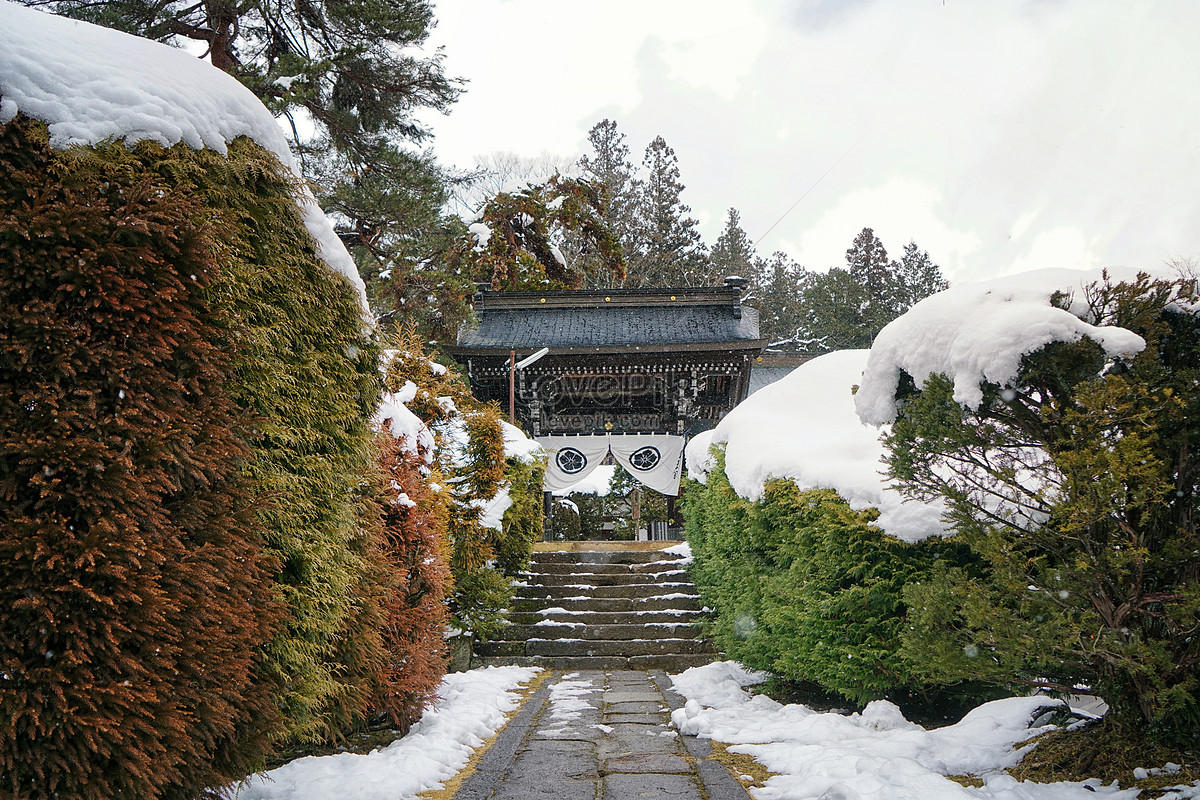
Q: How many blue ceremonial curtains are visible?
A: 0